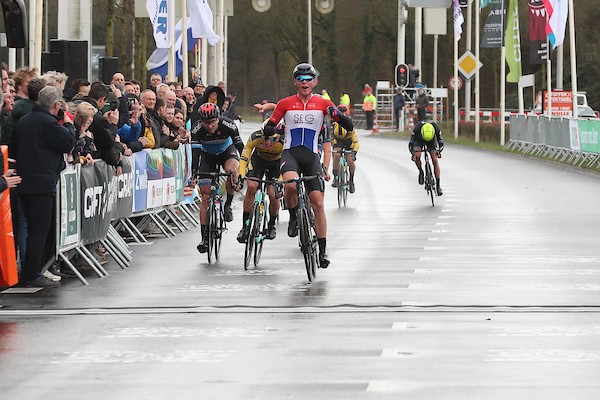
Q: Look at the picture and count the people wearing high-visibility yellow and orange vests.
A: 3